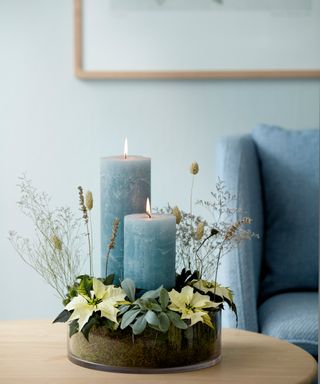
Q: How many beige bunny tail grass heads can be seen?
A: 5